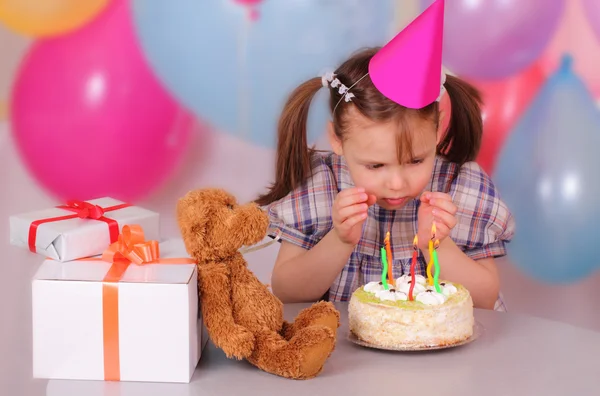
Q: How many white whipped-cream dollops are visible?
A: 6